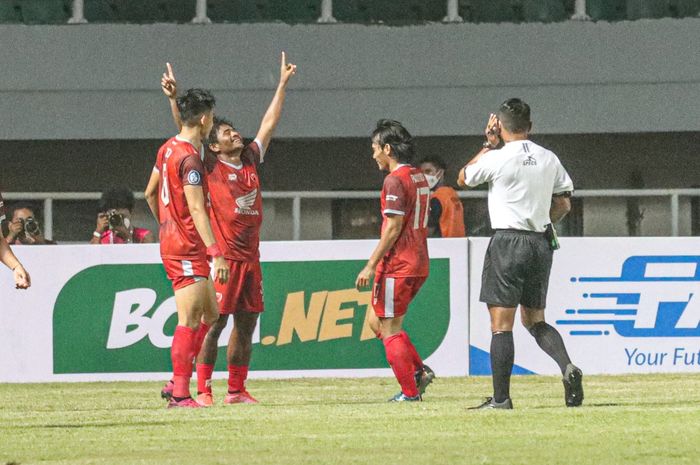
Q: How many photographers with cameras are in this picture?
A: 2